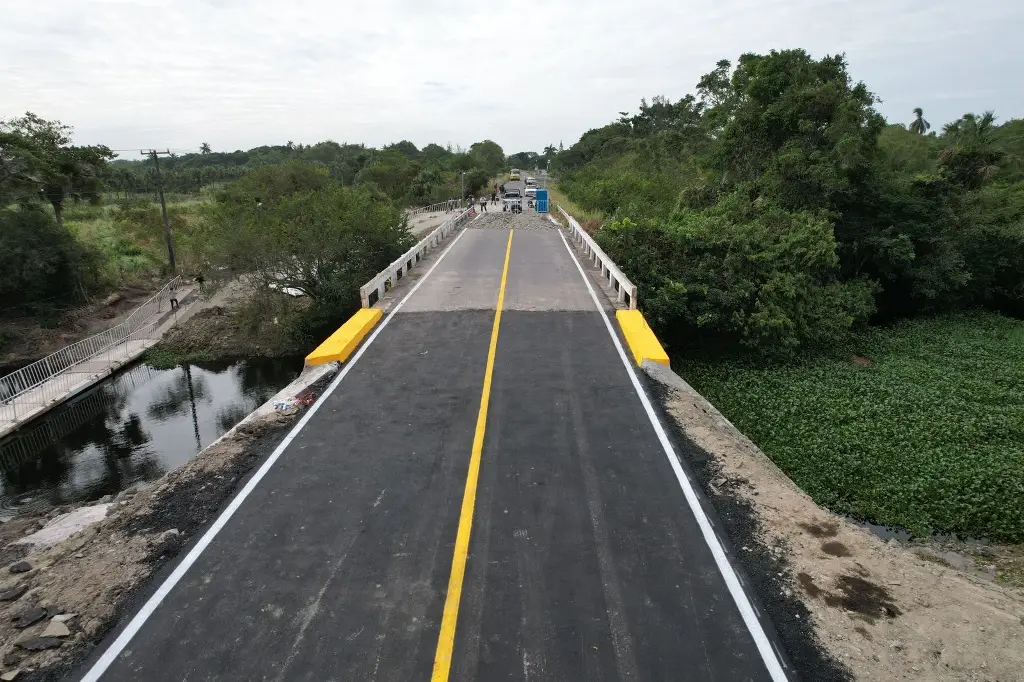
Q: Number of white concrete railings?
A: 2